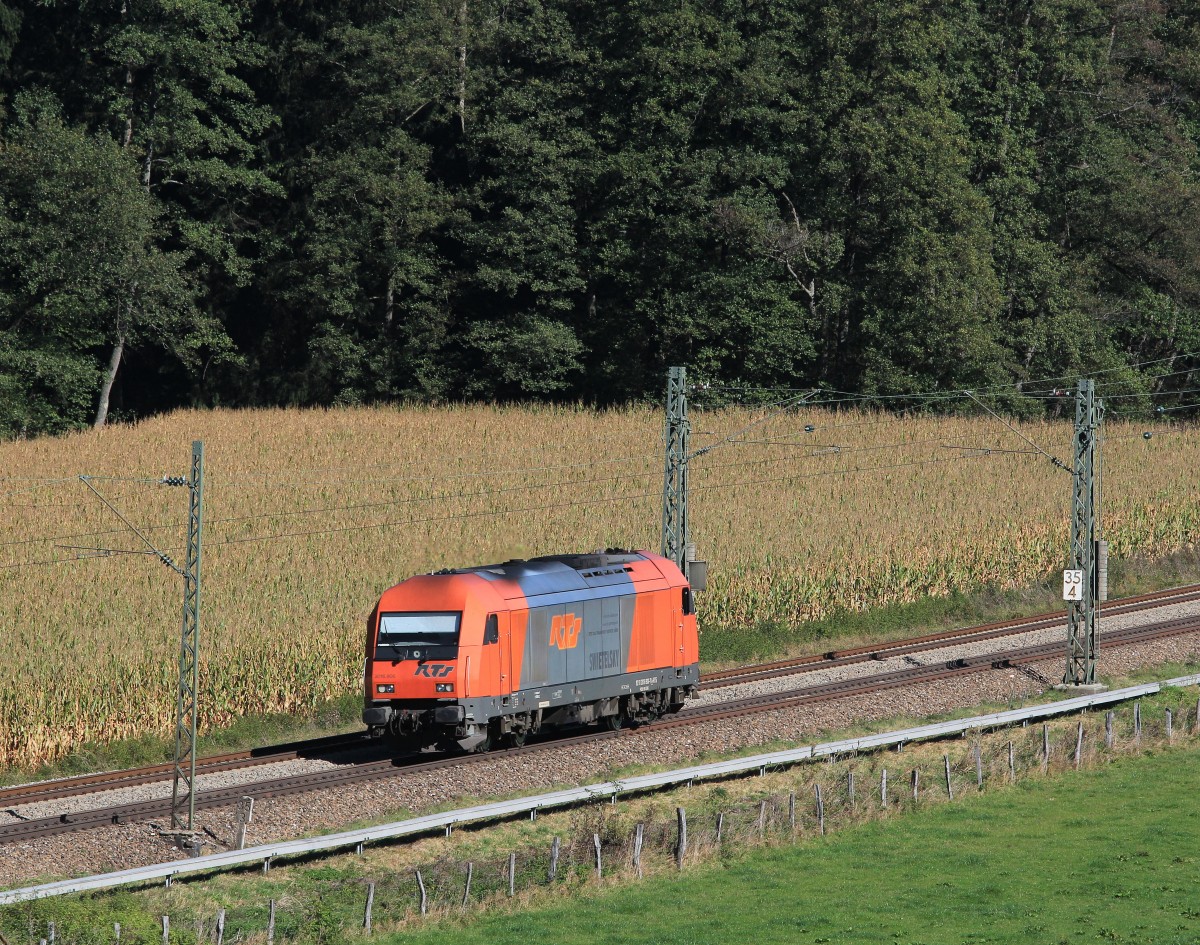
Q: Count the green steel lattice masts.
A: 3